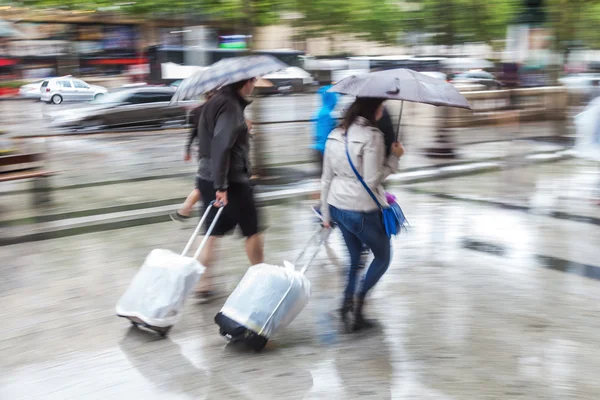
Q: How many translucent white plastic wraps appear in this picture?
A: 2